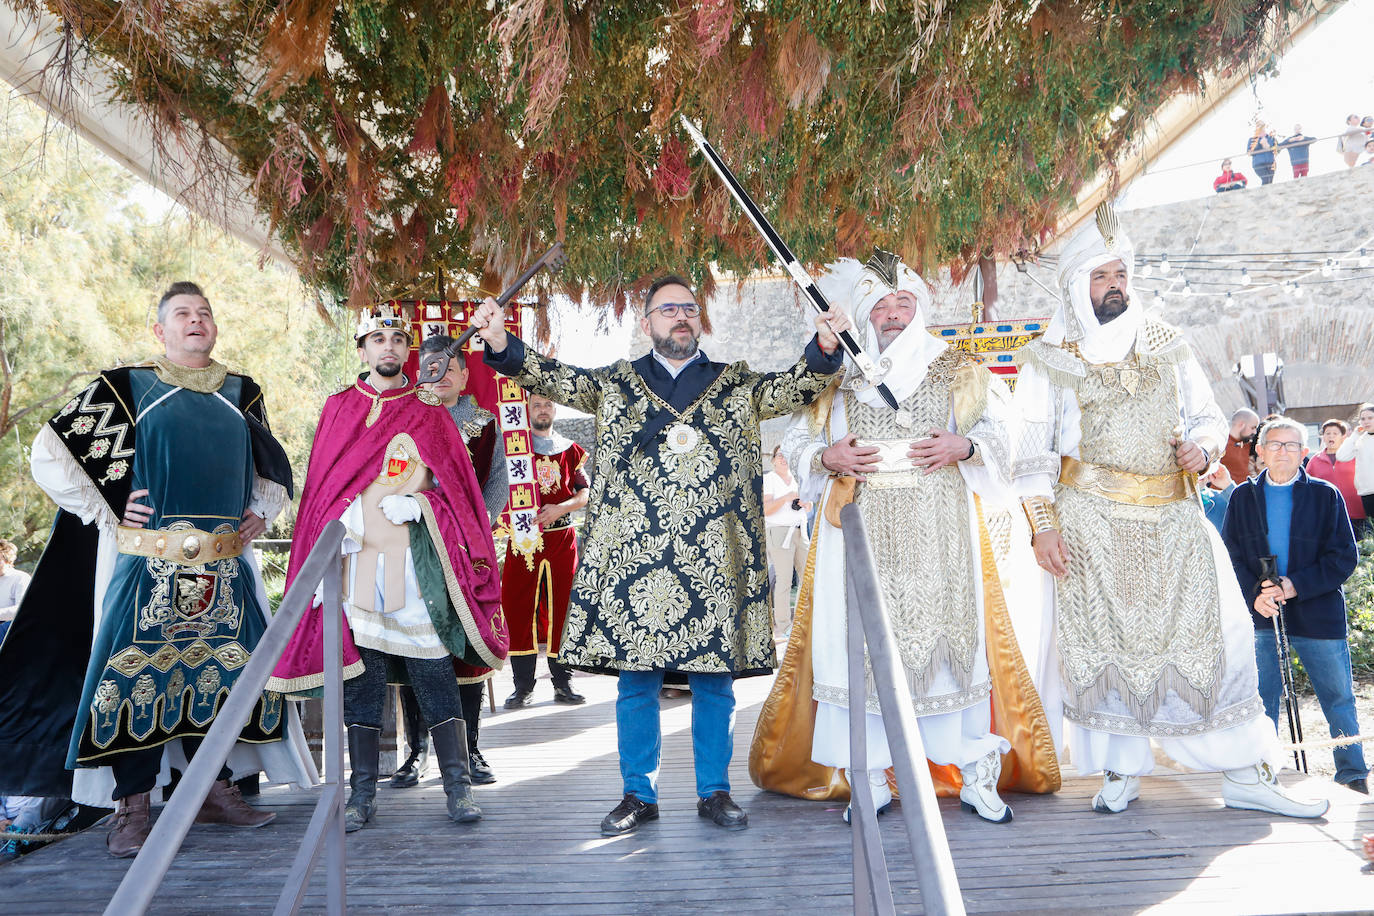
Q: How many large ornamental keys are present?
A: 1